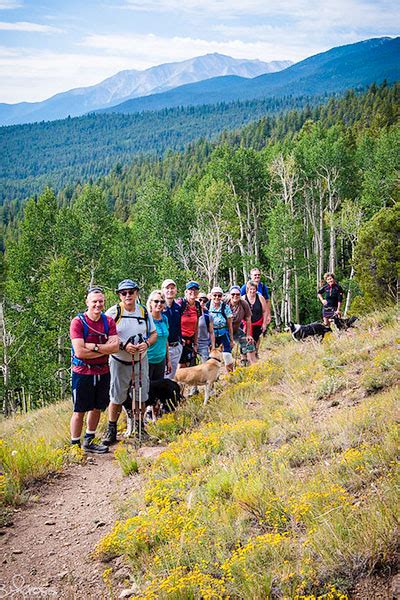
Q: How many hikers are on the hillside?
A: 11